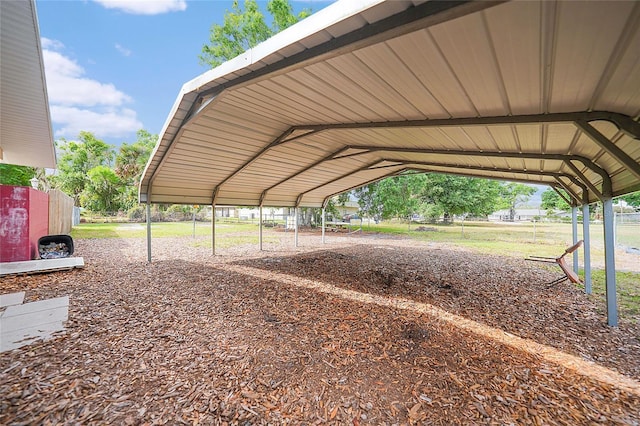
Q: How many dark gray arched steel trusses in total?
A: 5